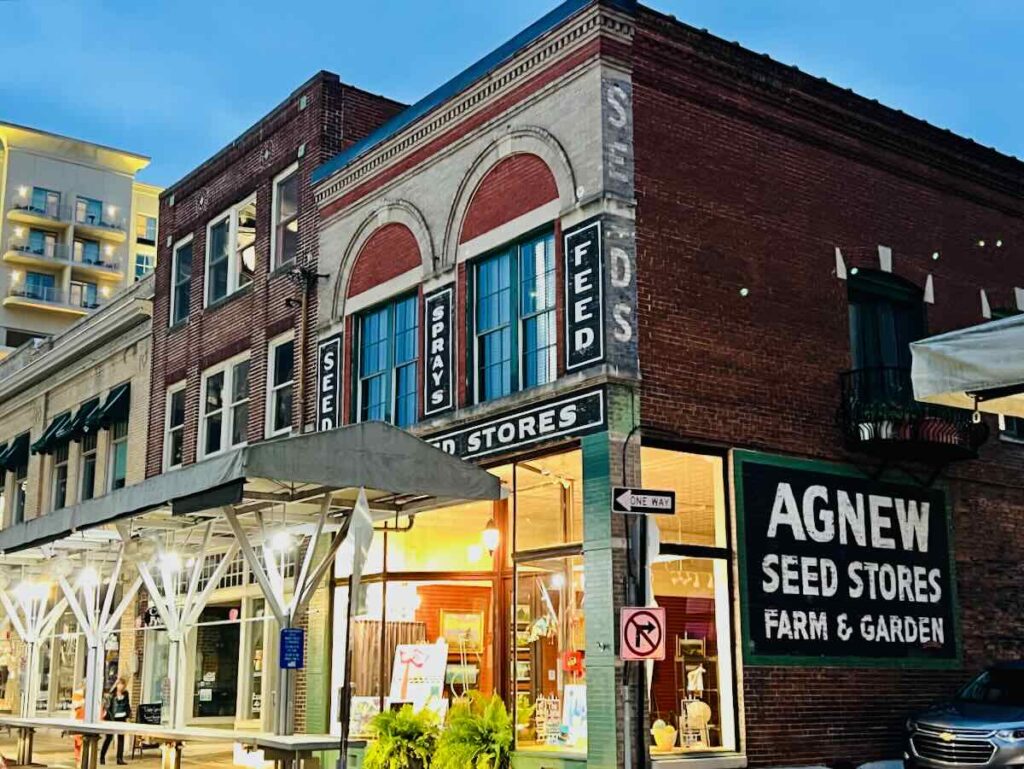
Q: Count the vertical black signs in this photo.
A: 3